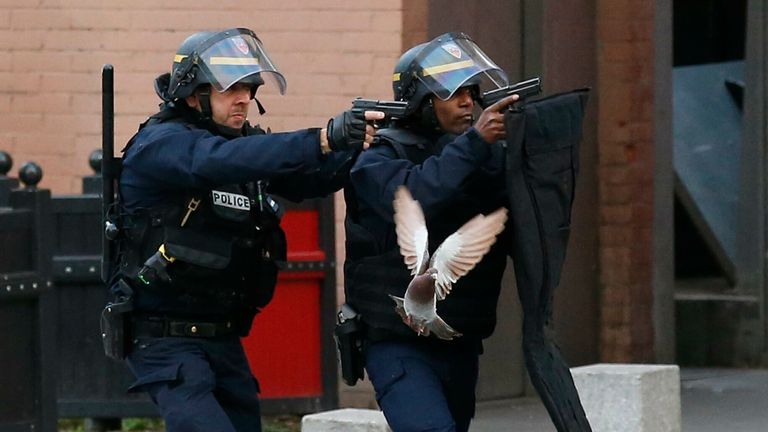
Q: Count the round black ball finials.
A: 3